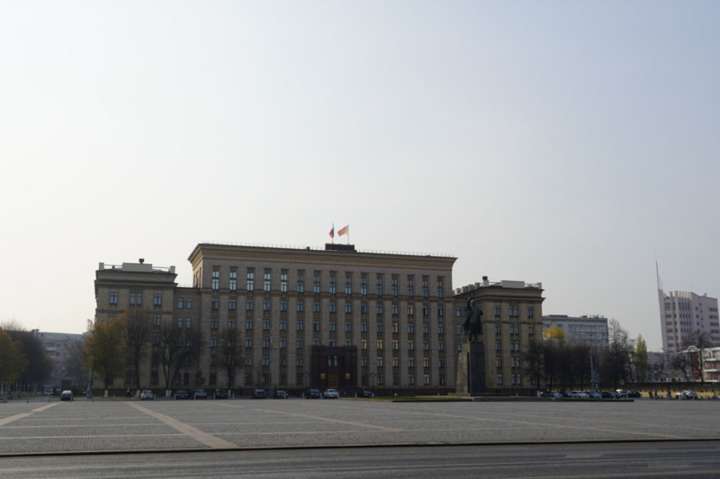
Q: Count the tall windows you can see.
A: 15